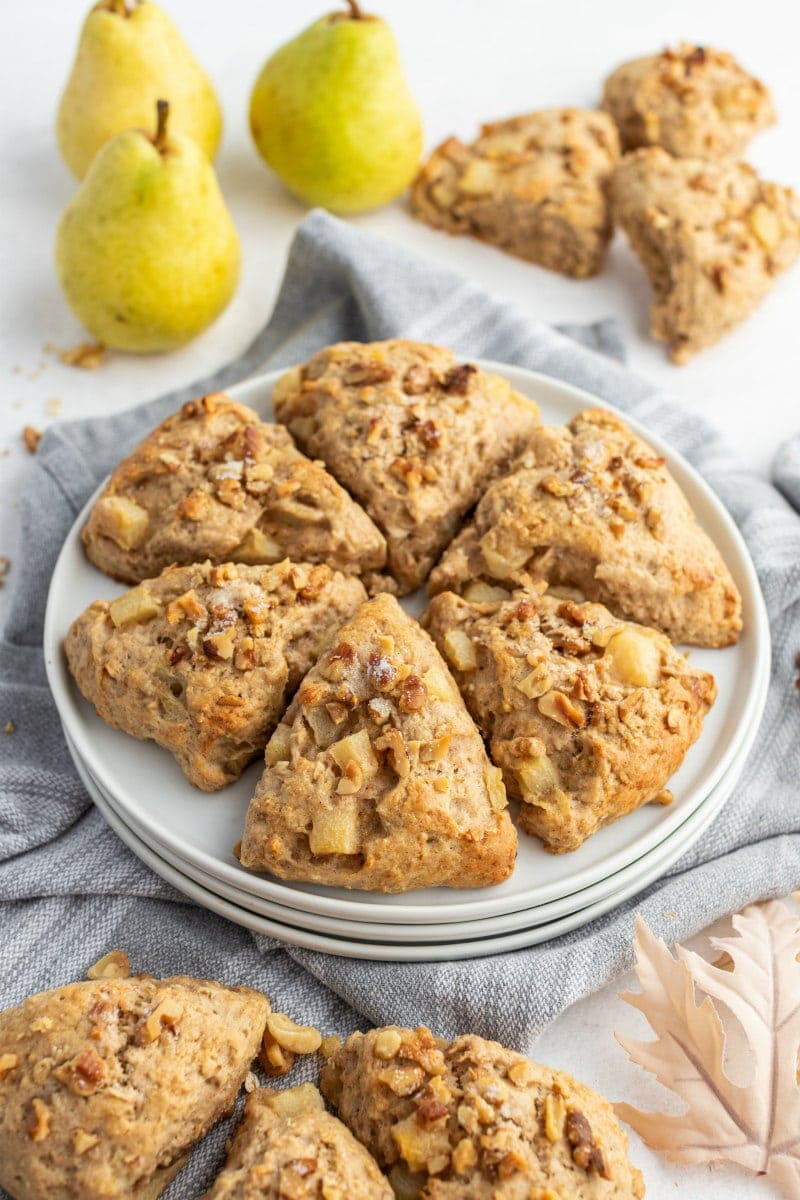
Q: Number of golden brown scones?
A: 12